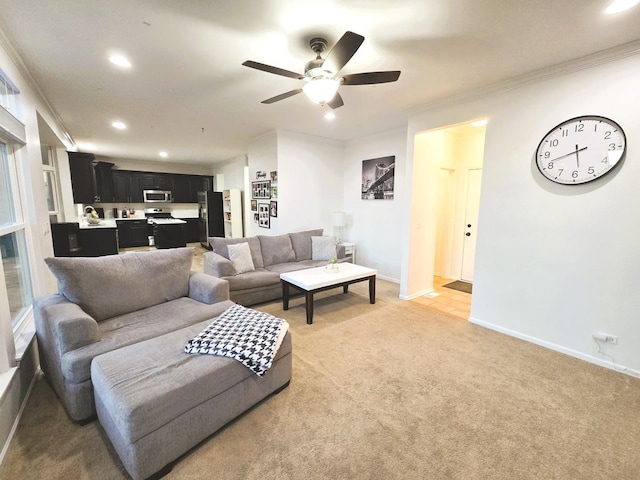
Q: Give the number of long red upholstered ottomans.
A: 0